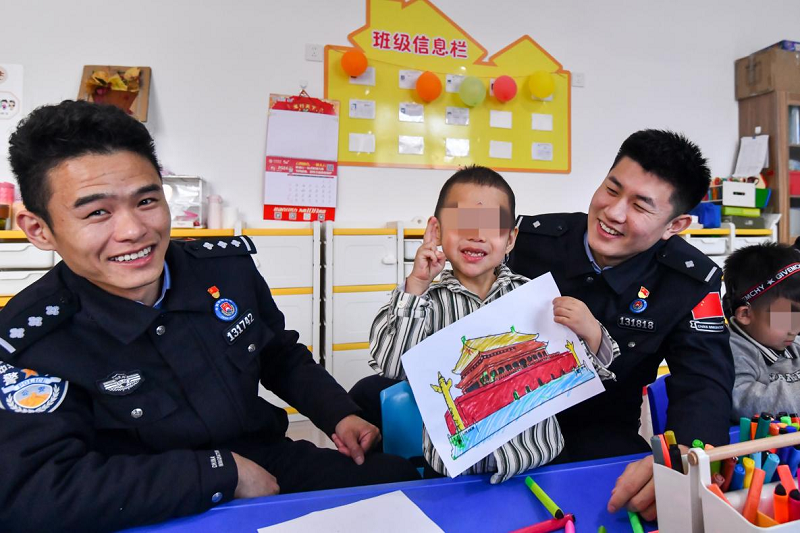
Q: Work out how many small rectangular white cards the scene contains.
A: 15